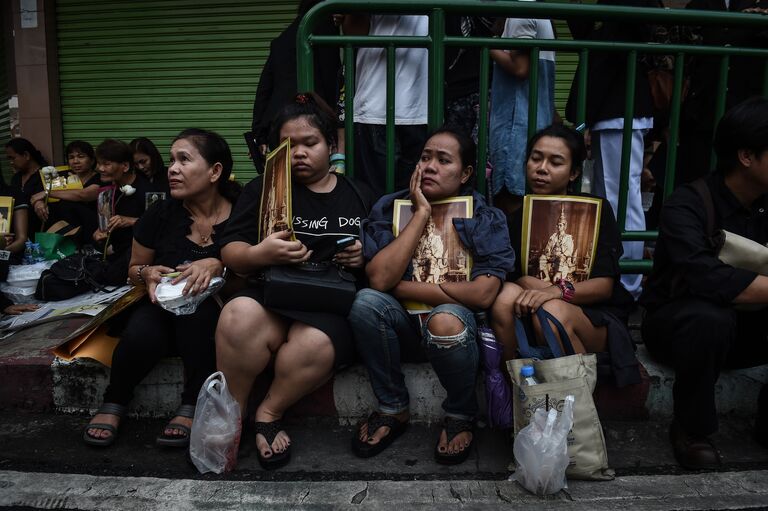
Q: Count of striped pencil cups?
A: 0